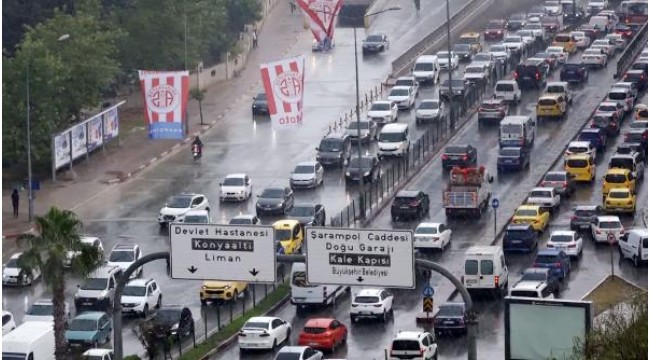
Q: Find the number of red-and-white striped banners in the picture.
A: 3